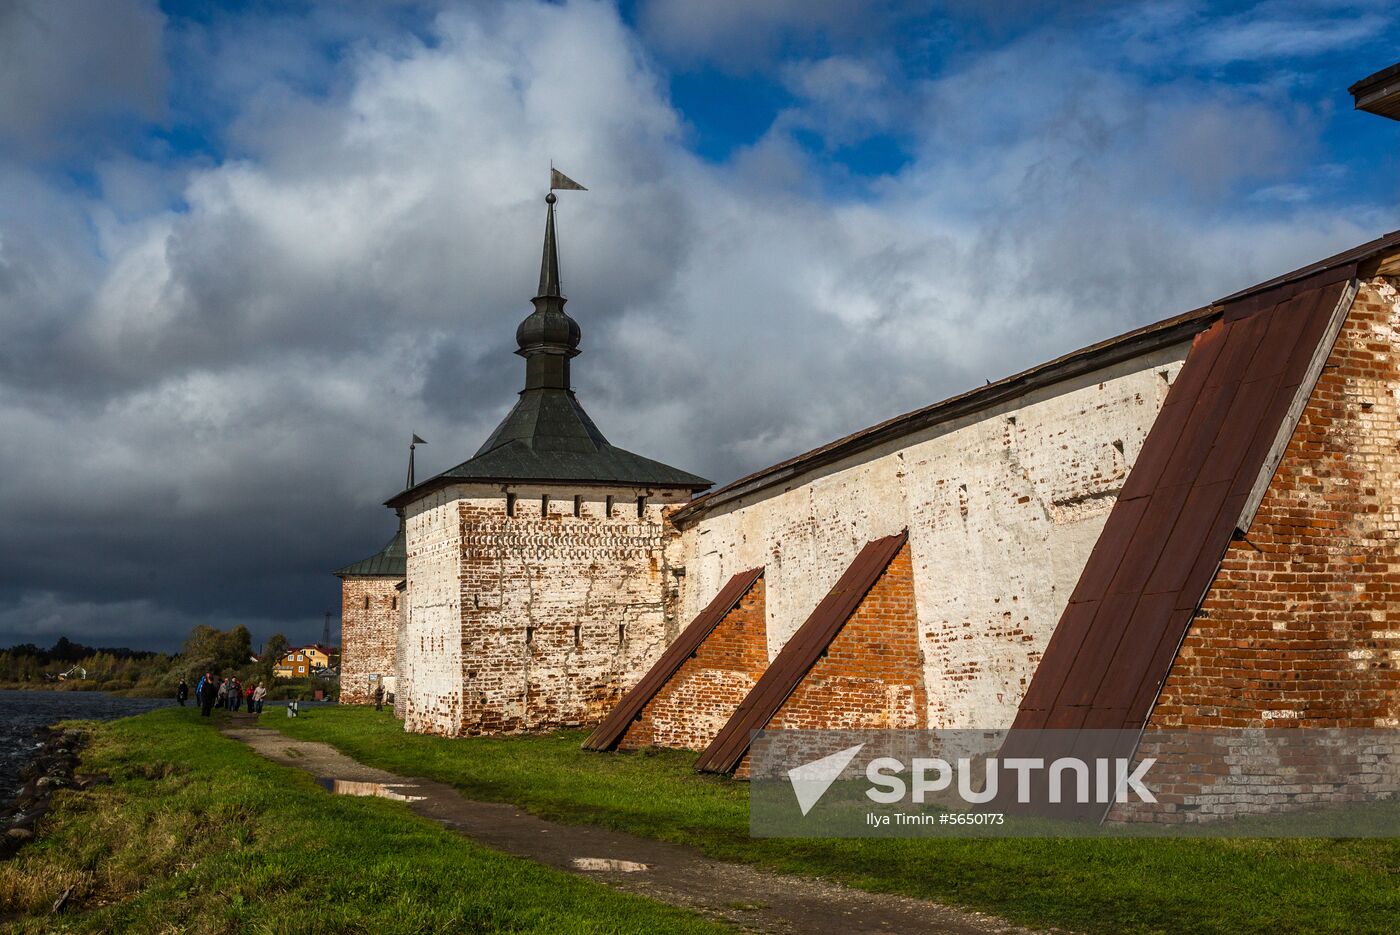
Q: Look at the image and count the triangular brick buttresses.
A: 3